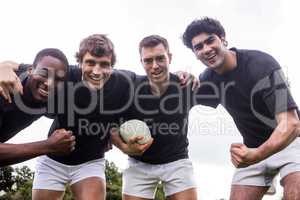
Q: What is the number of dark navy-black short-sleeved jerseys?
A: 4